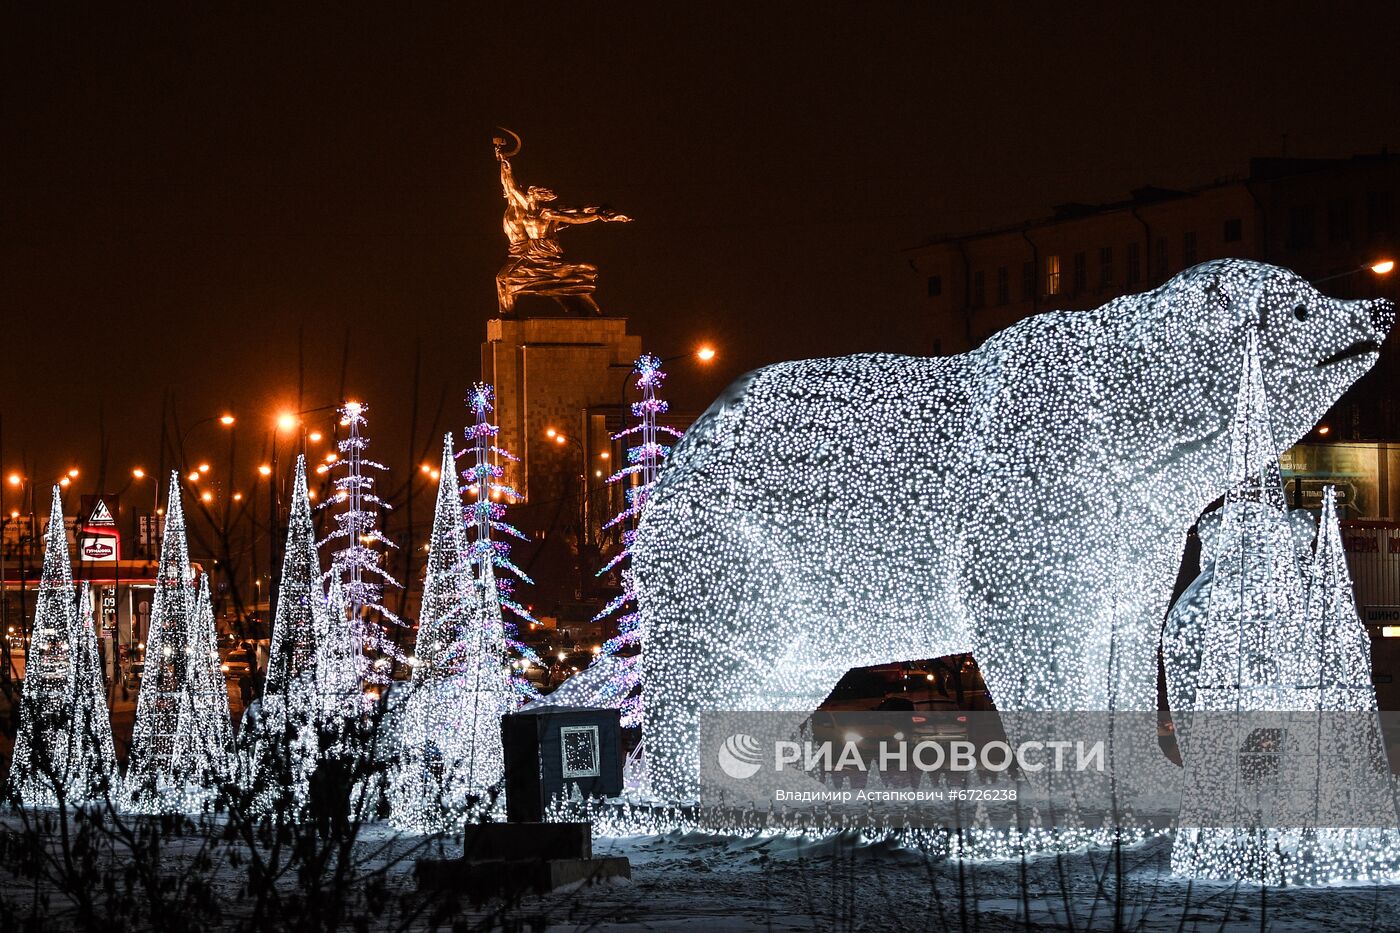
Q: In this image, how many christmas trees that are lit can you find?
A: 13